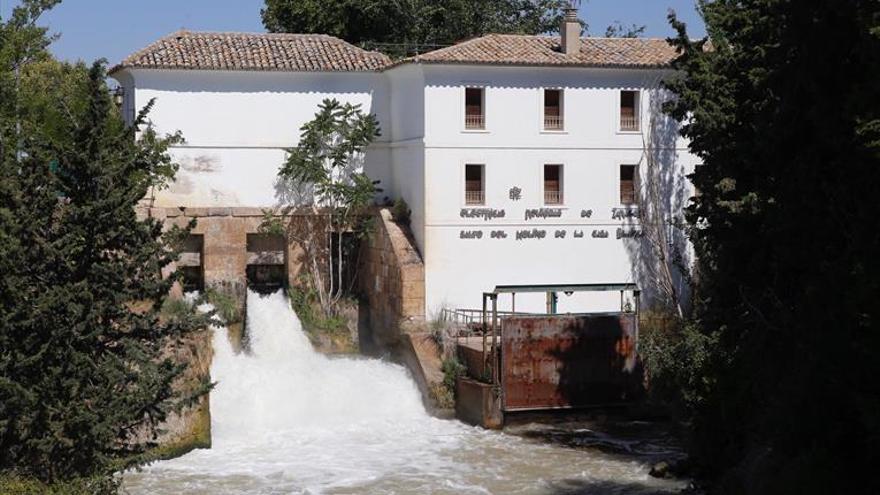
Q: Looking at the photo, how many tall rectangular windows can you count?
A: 6